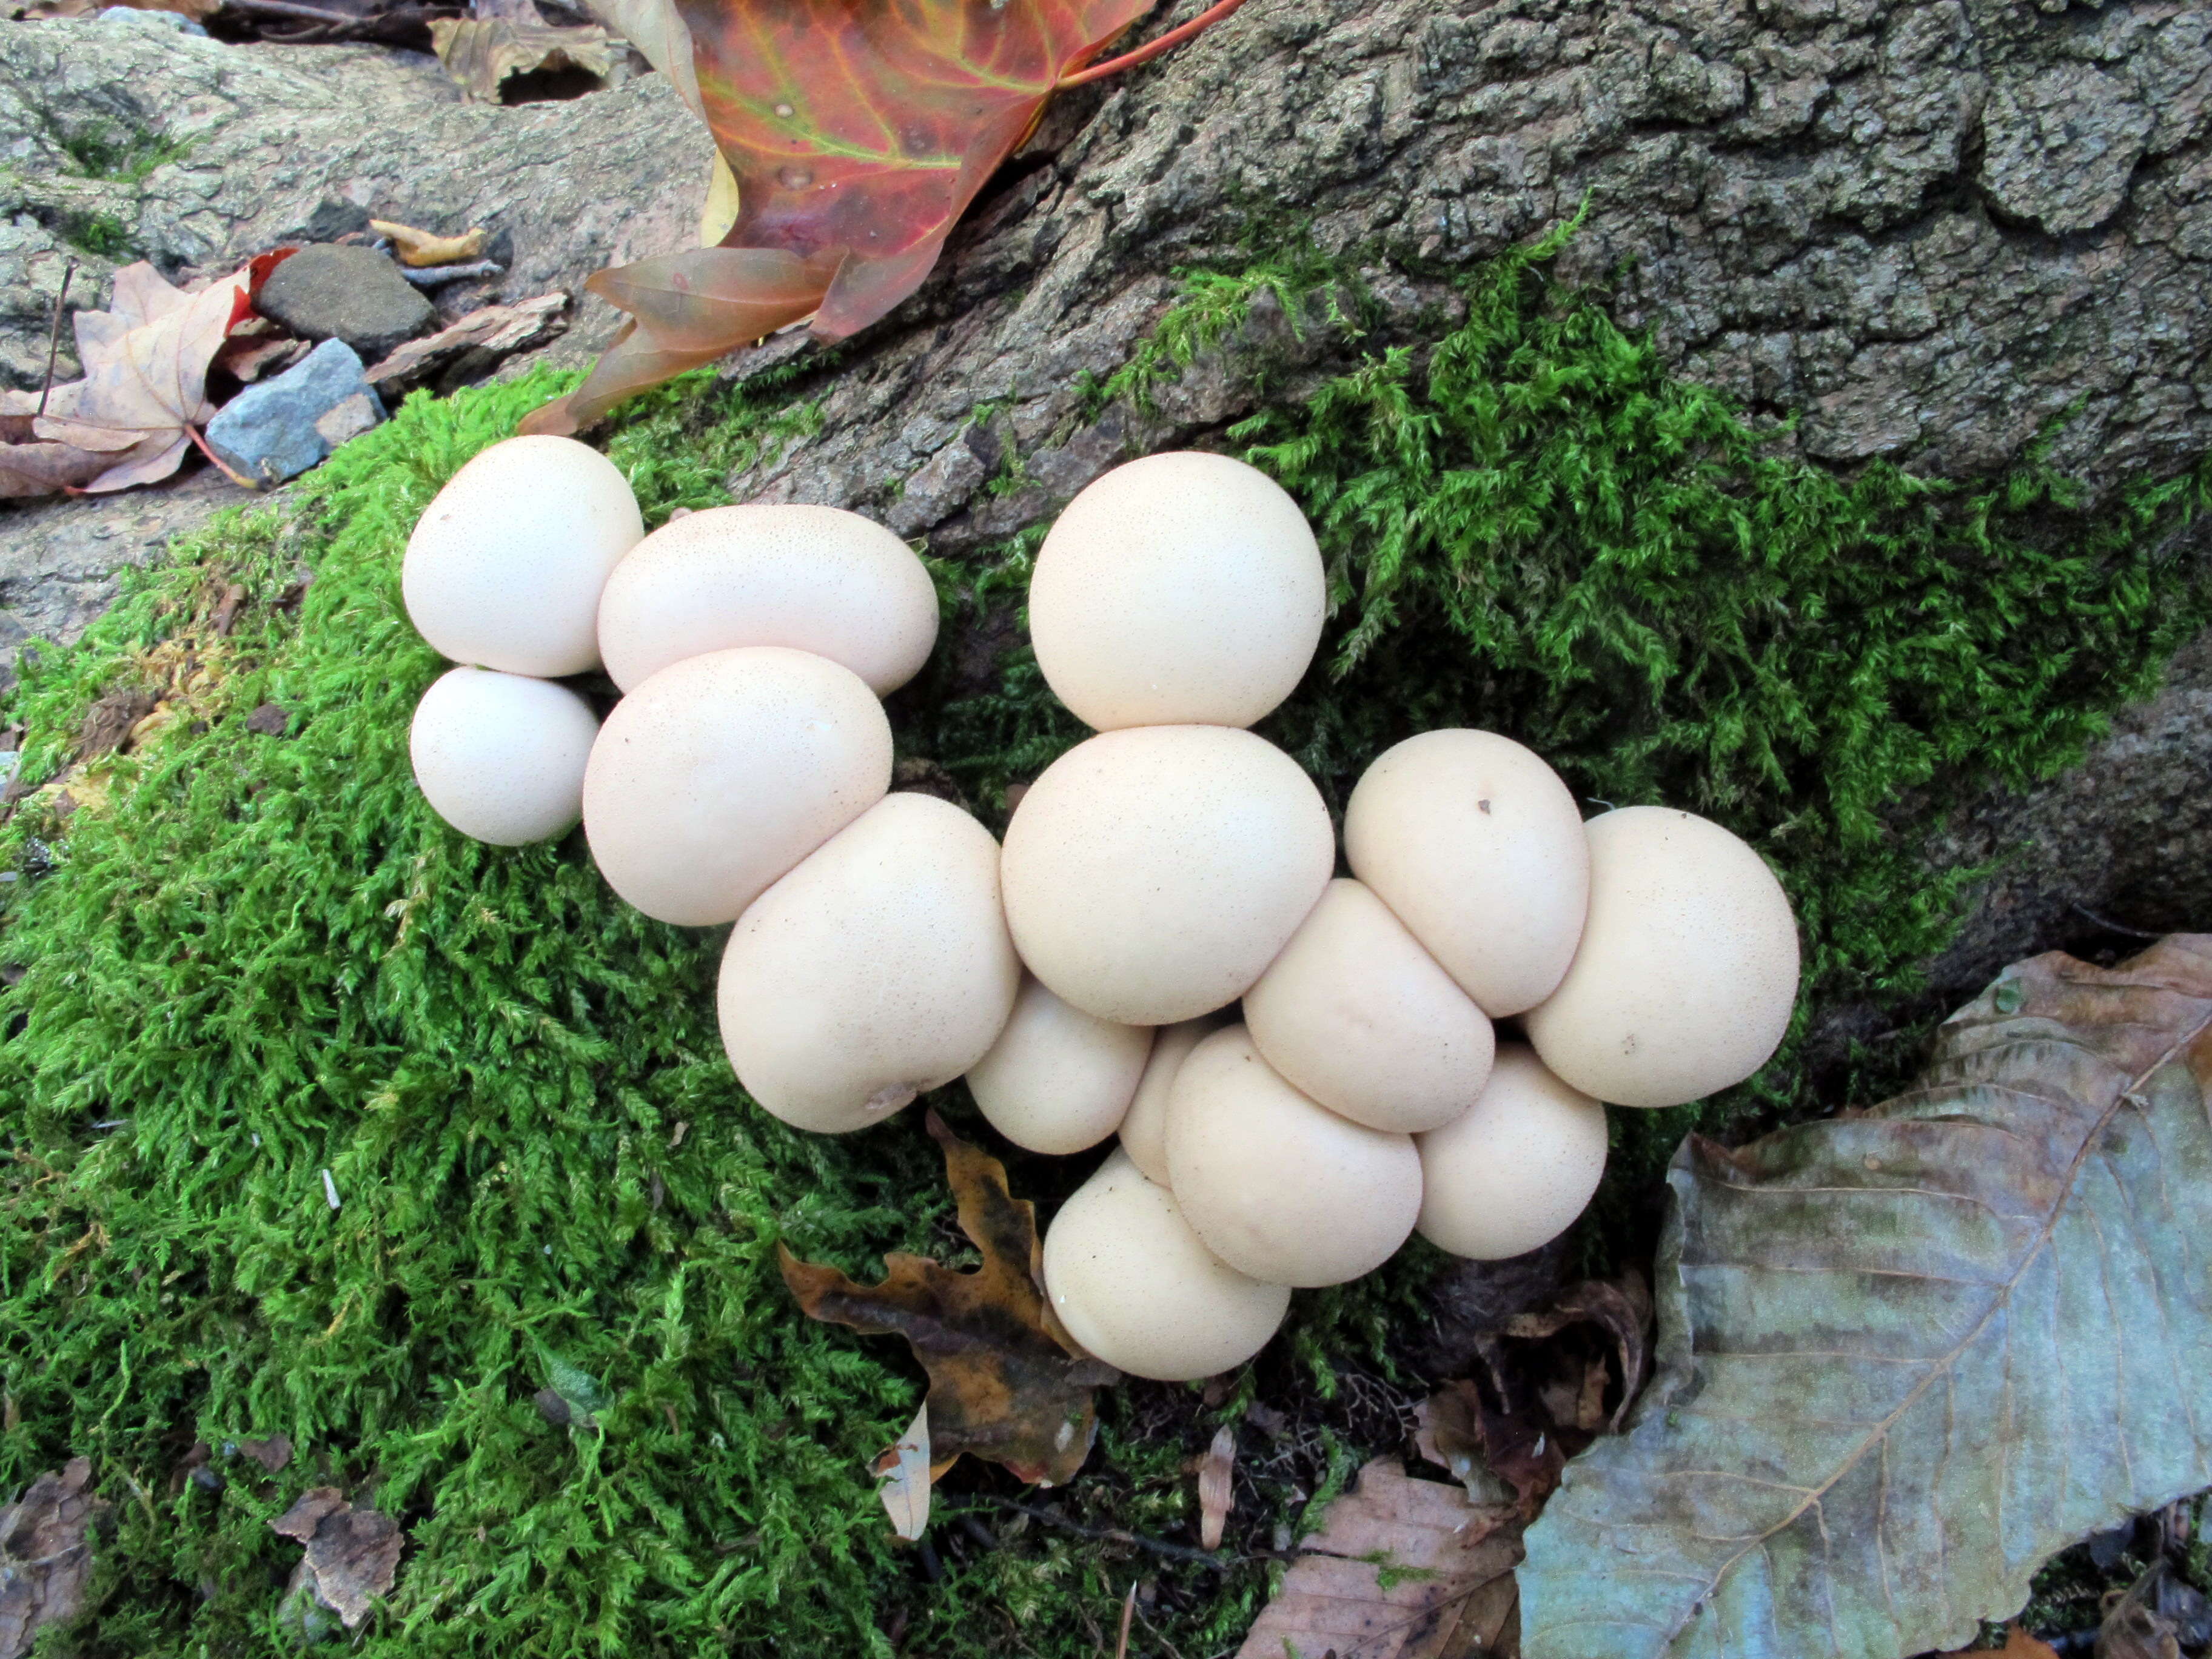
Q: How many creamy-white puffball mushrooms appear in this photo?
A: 15